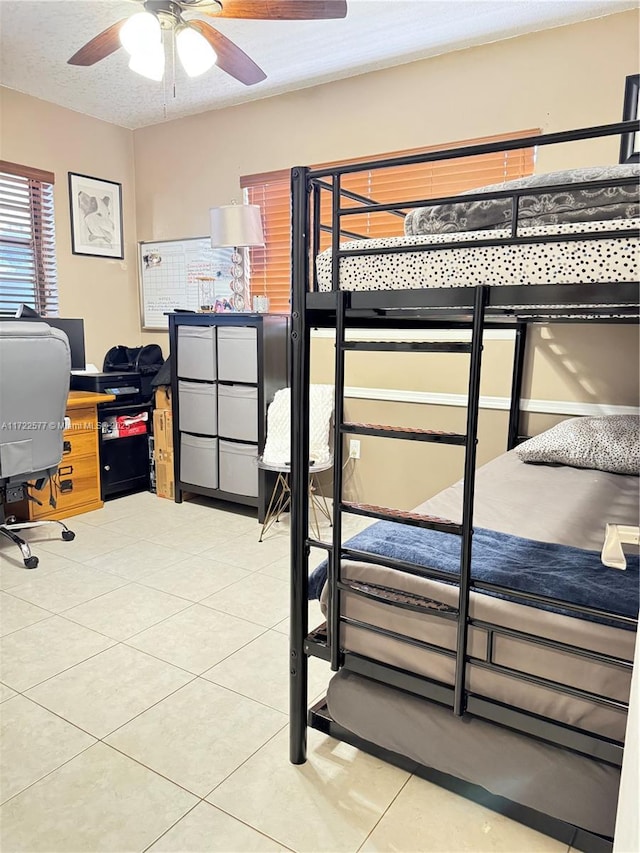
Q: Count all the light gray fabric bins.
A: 6